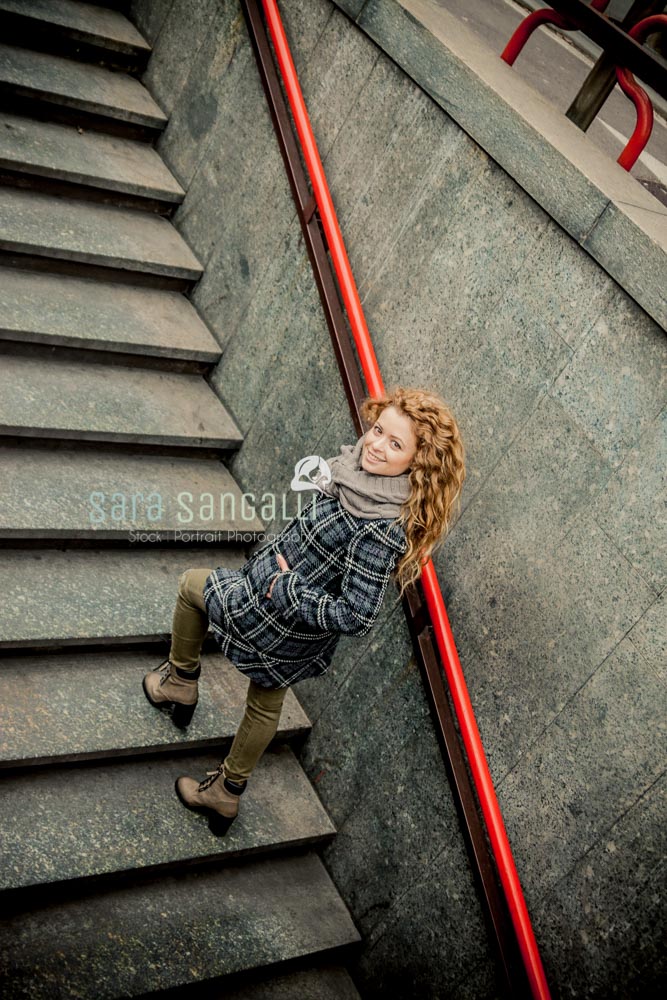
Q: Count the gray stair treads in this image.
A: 12